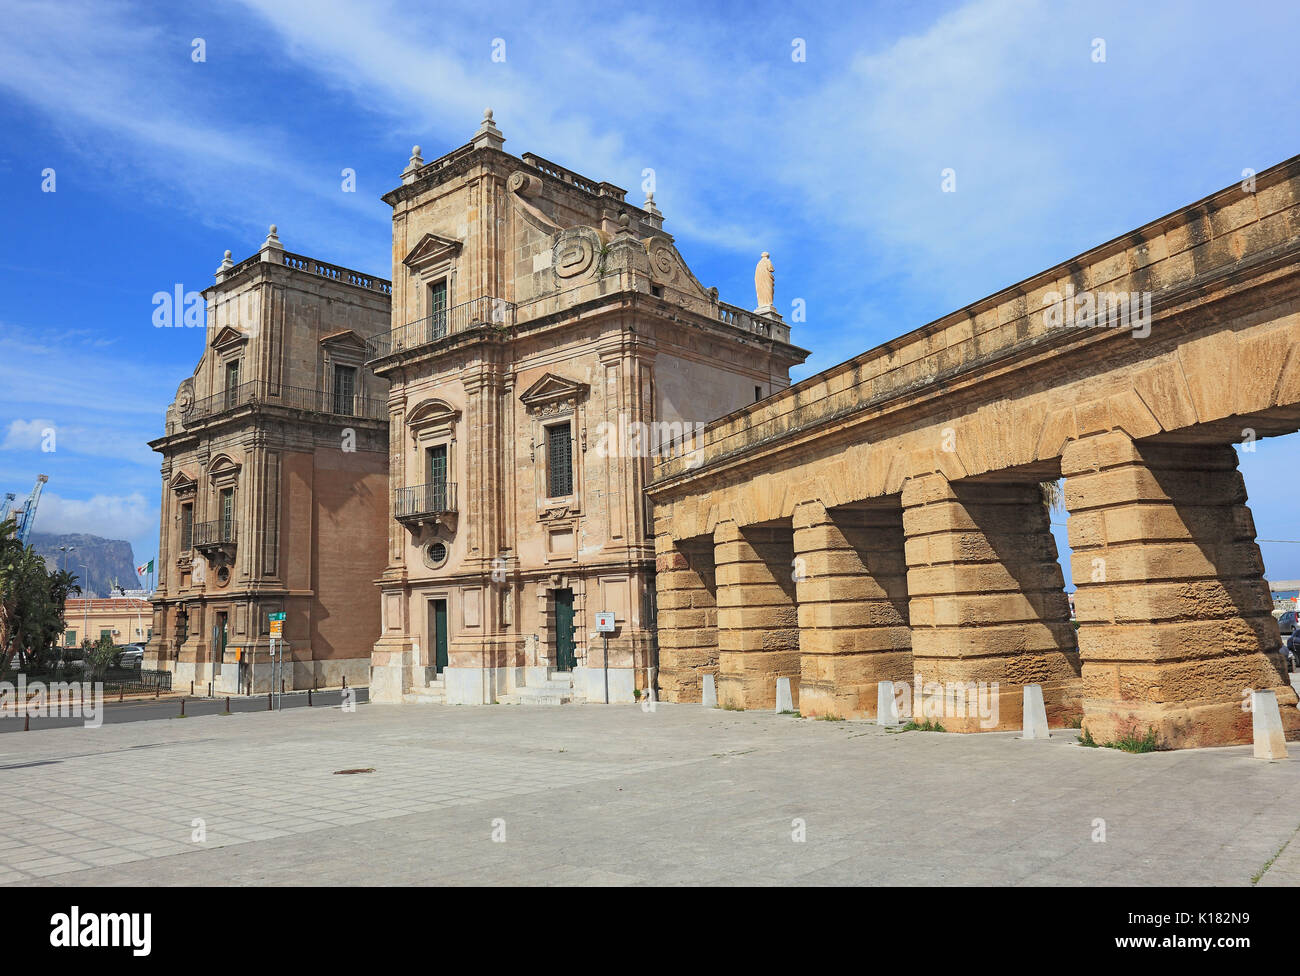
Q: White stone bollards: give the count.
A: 5